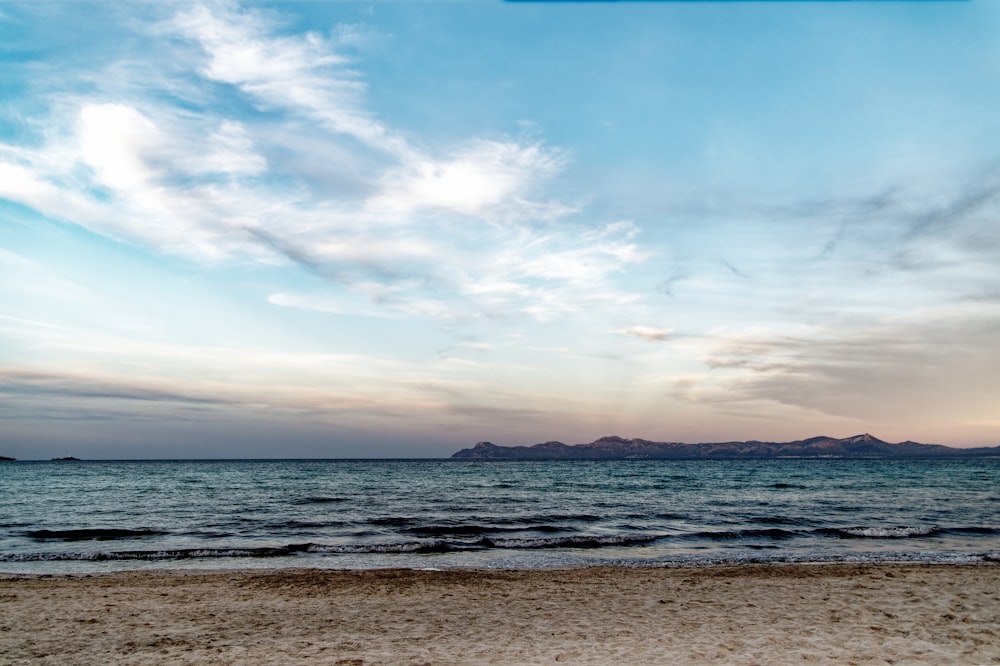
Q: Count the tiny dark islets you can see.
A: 2